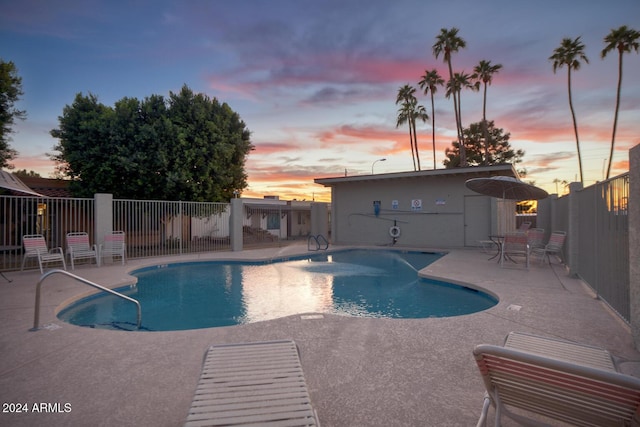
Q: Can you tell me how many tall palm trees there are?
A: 8